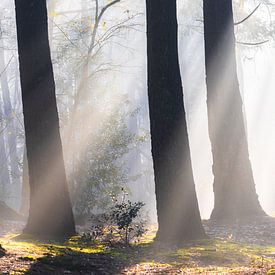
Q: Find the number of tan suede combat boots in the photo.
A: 0